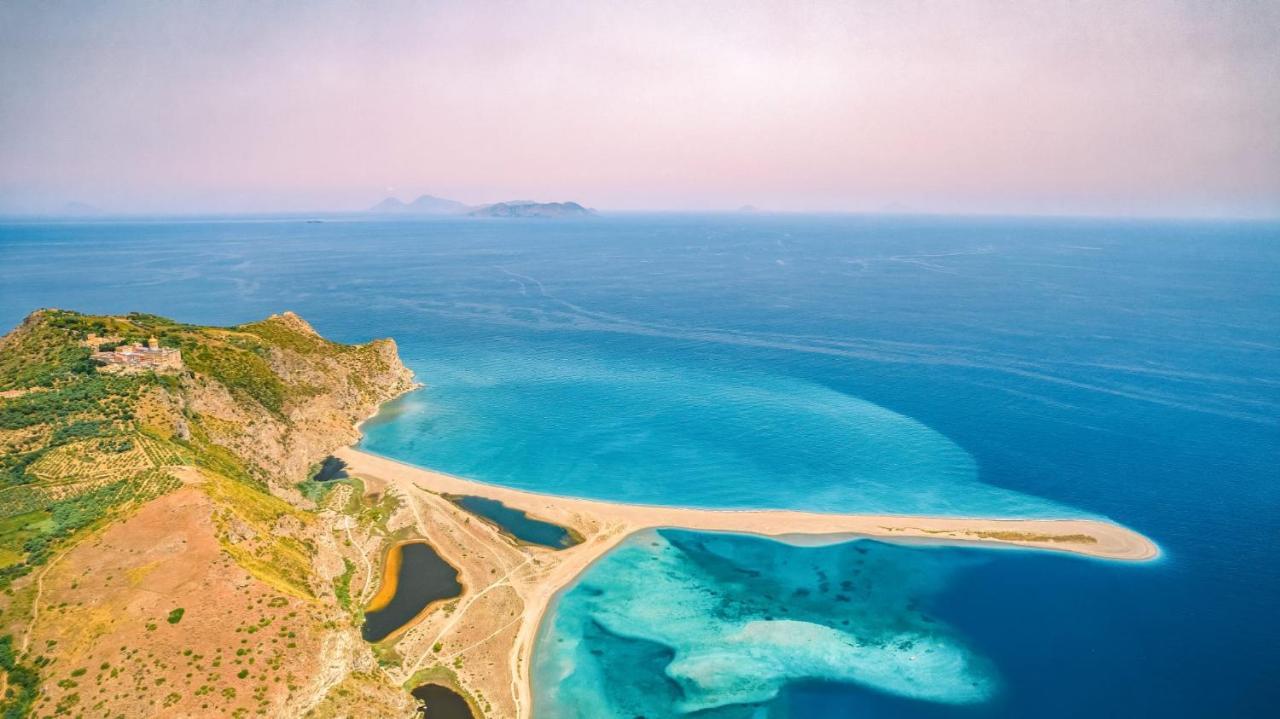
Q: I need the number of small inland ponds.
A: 4